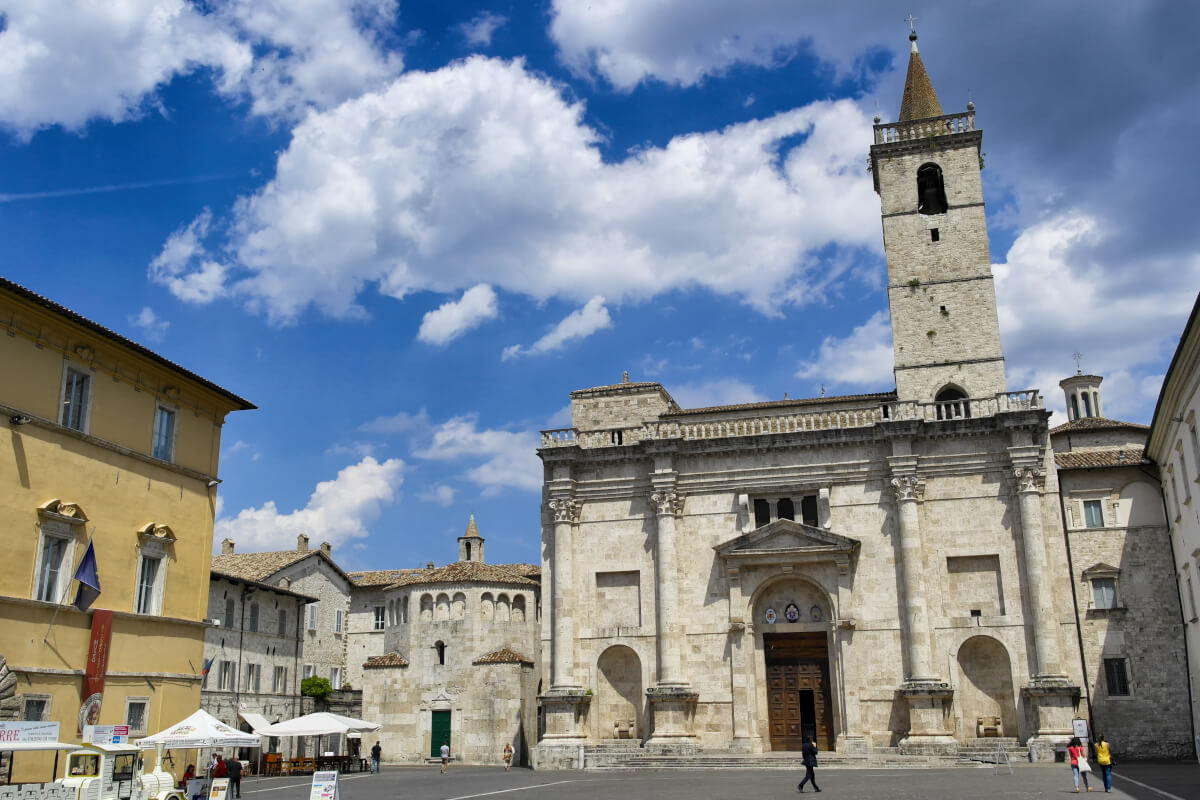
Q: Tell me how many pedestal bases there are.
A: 4